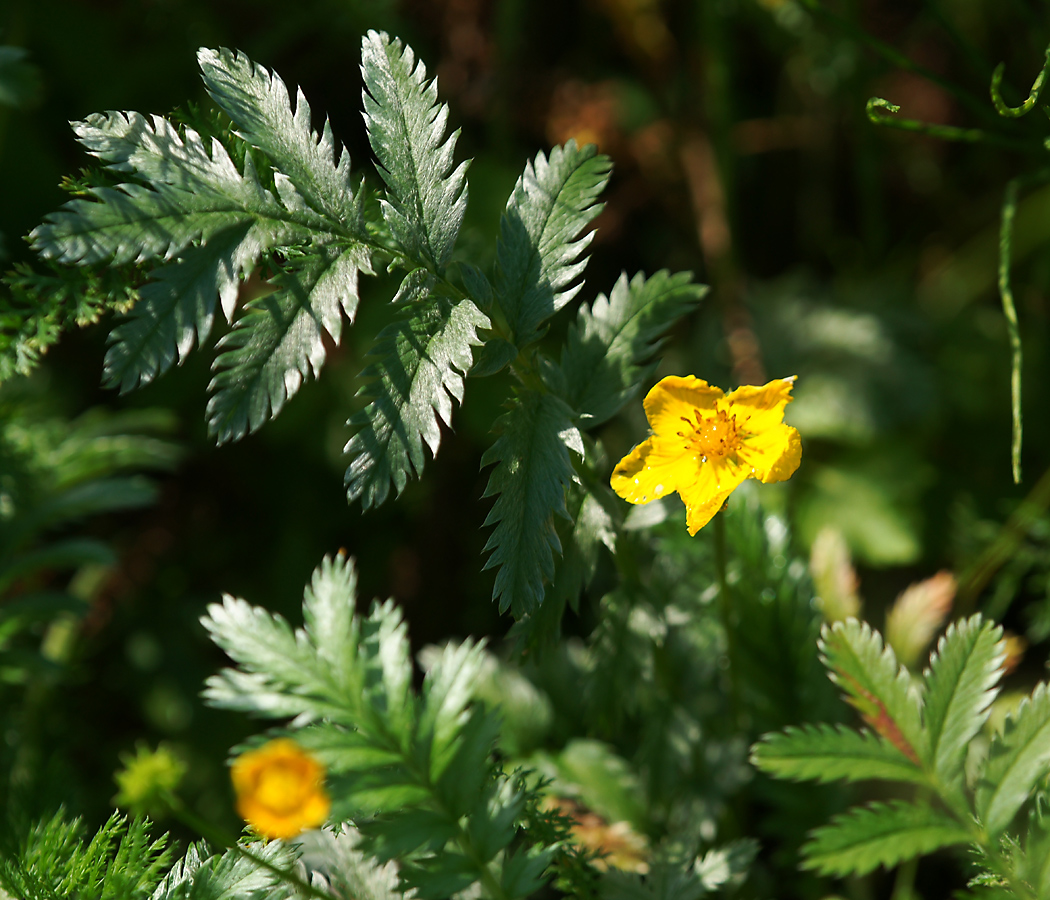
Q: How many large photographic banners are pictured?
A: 0